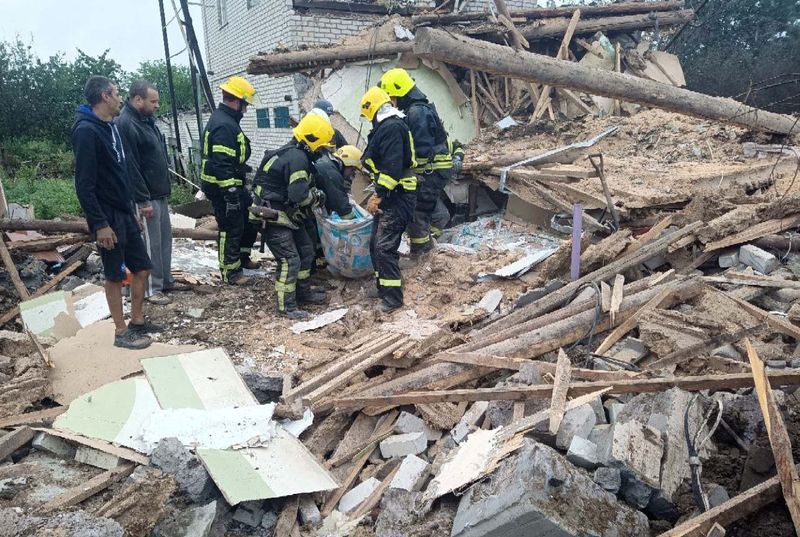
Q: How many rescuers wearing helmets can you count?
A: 5